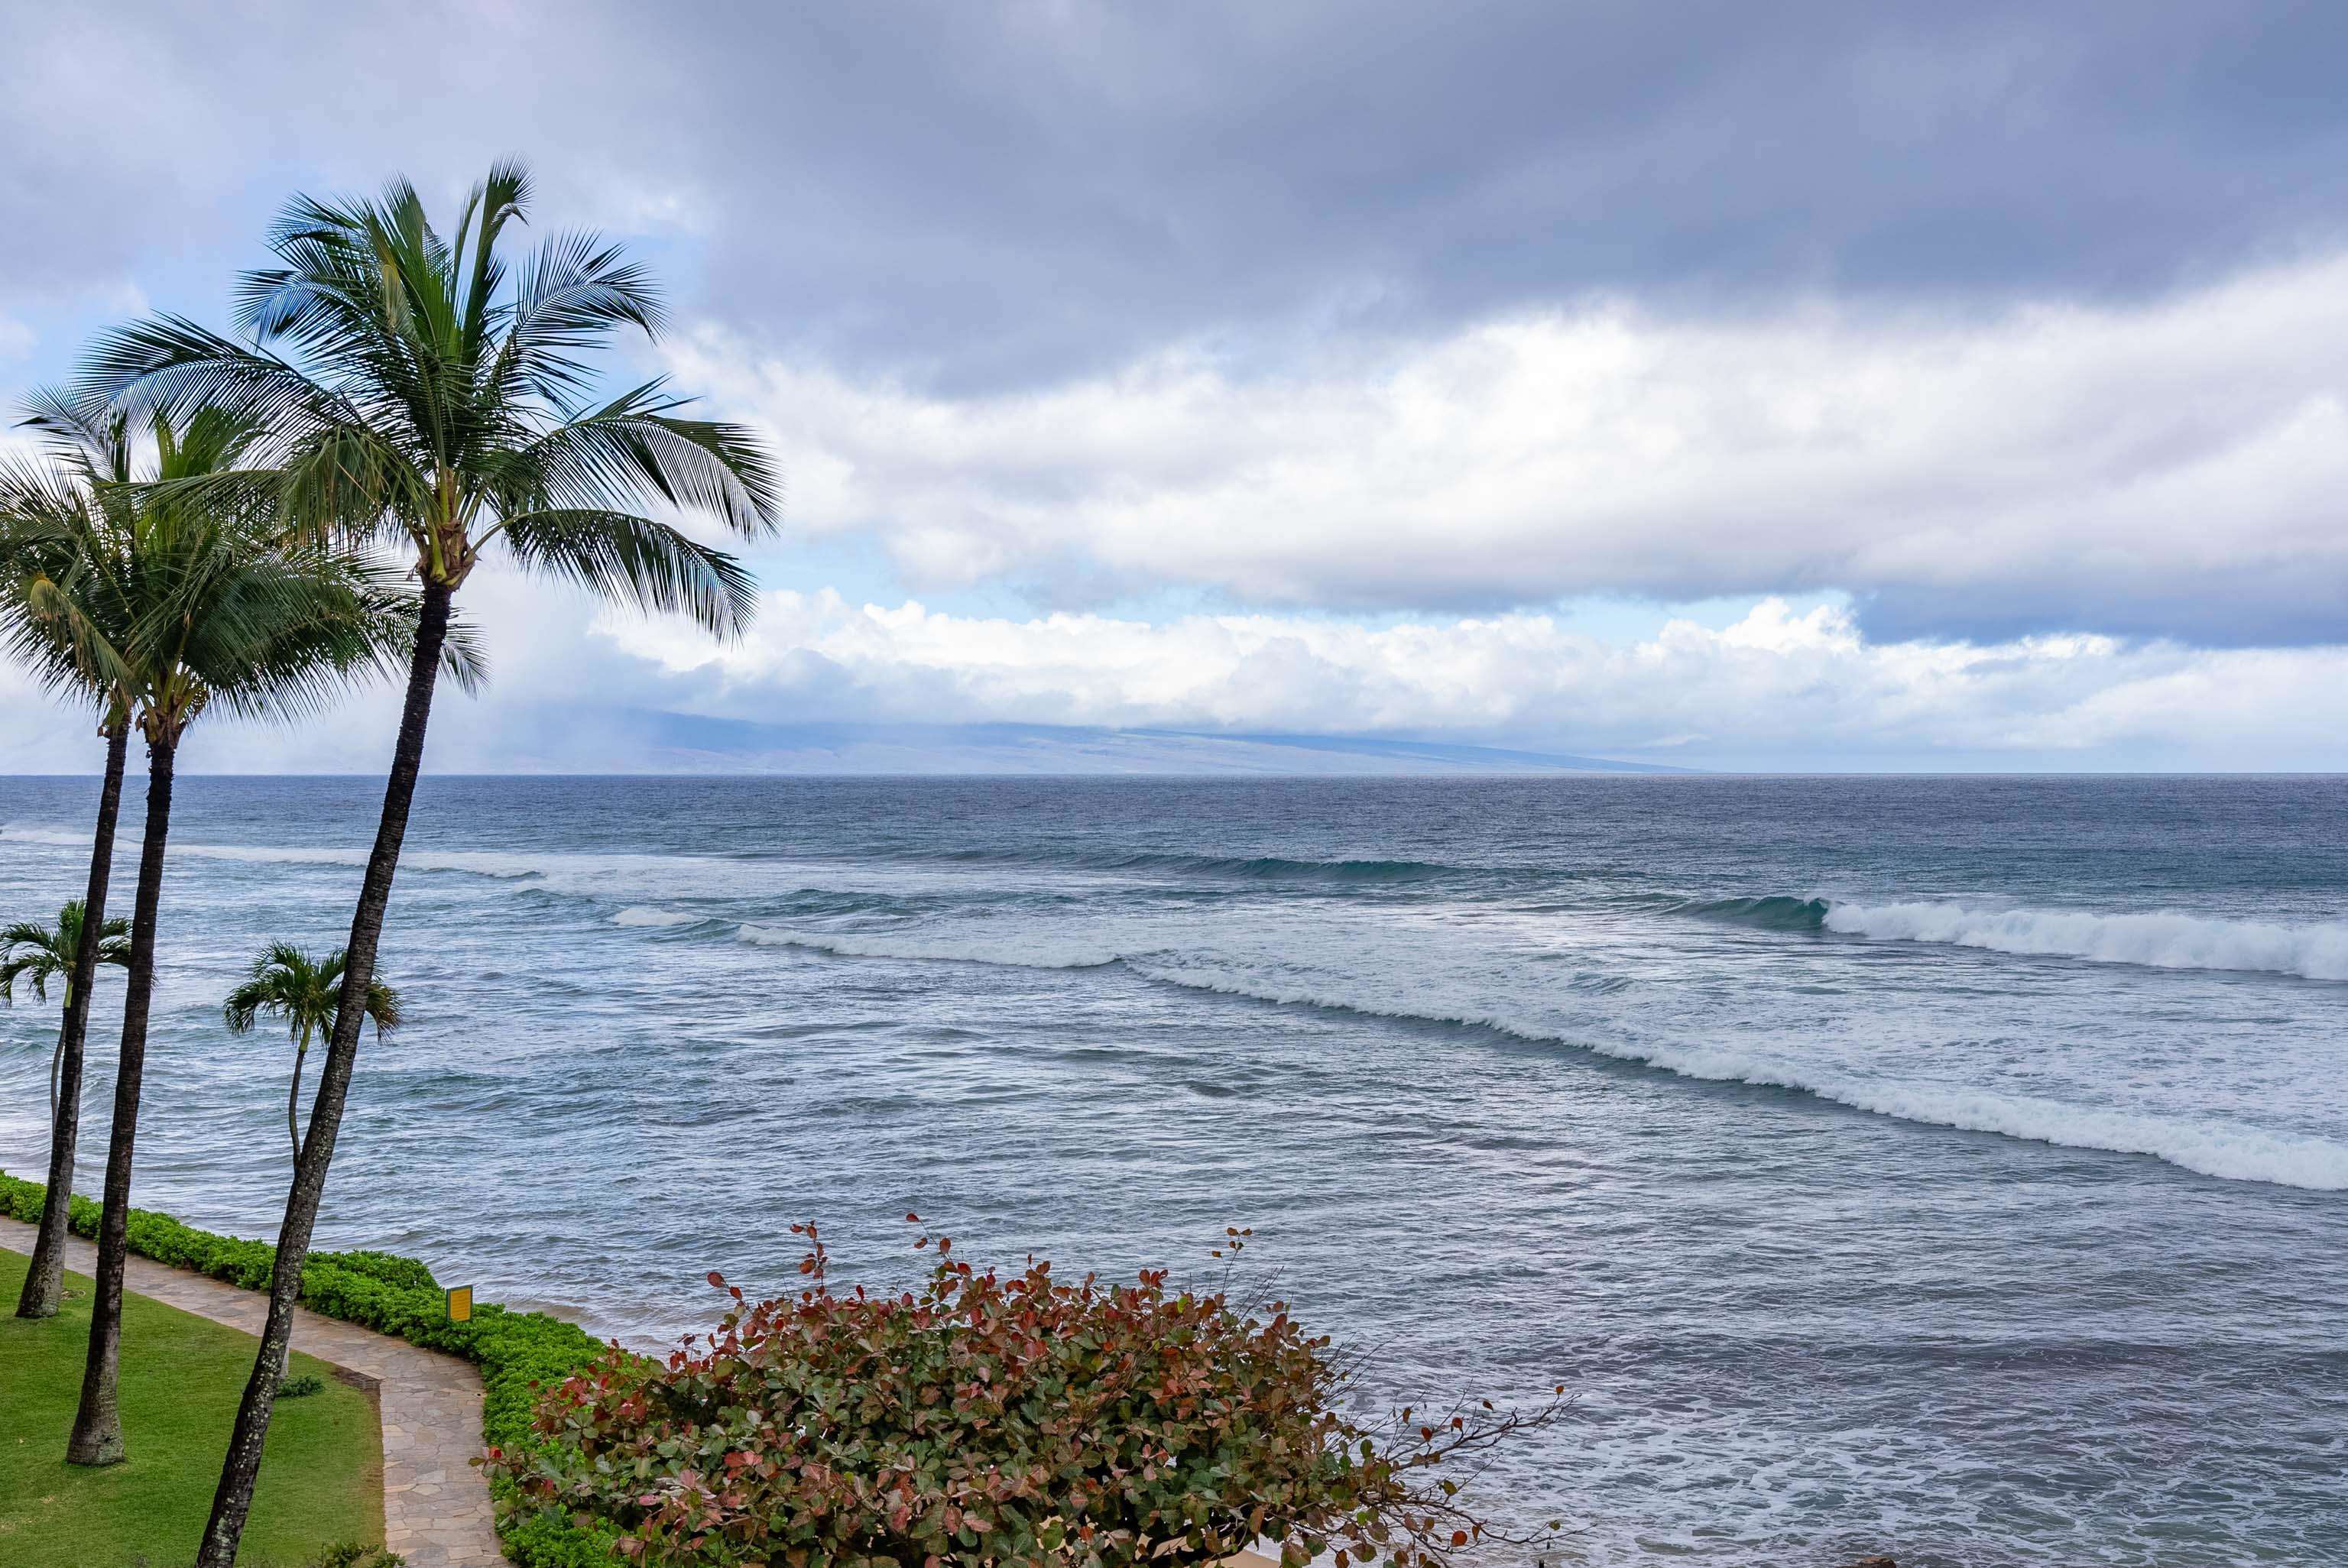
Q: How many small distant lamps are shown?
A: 0